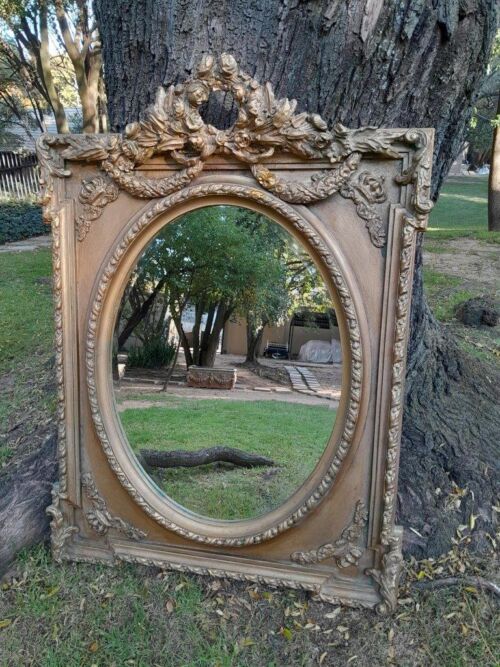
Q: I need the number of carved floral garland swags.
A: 2